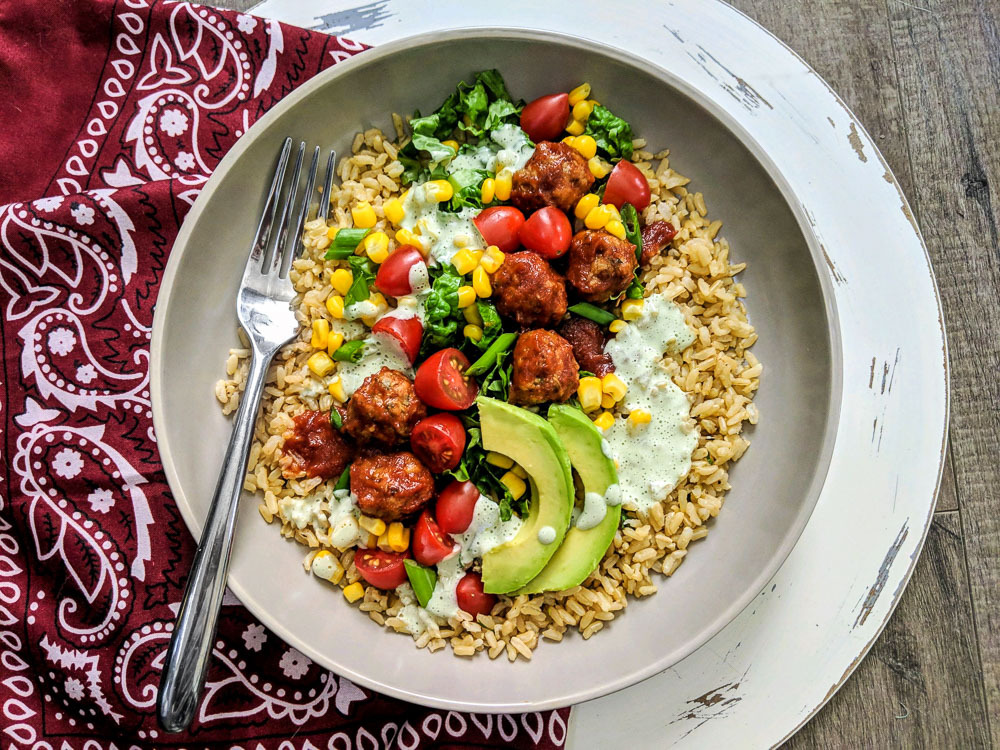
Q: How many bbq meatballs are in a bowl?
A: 6